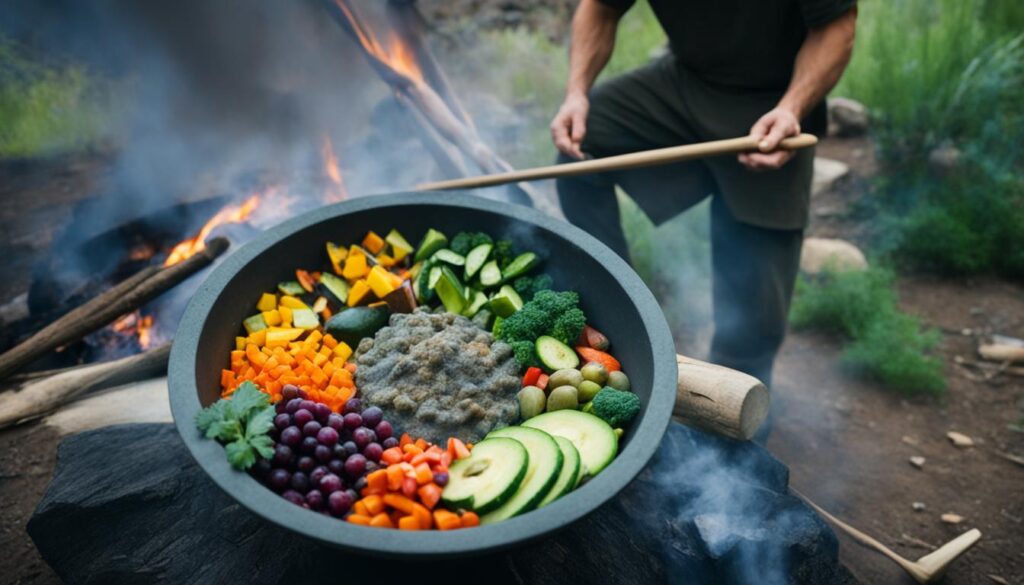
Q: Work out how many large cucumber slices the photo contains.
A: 4